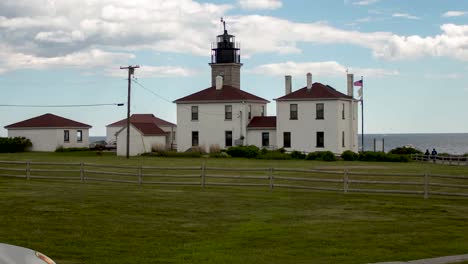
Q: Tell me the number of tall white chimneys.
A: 4